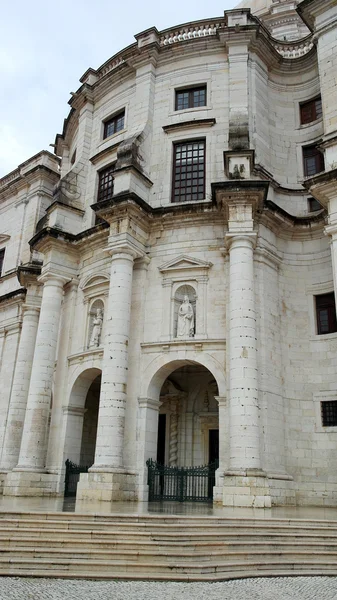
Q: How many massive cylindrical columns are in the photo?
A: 4